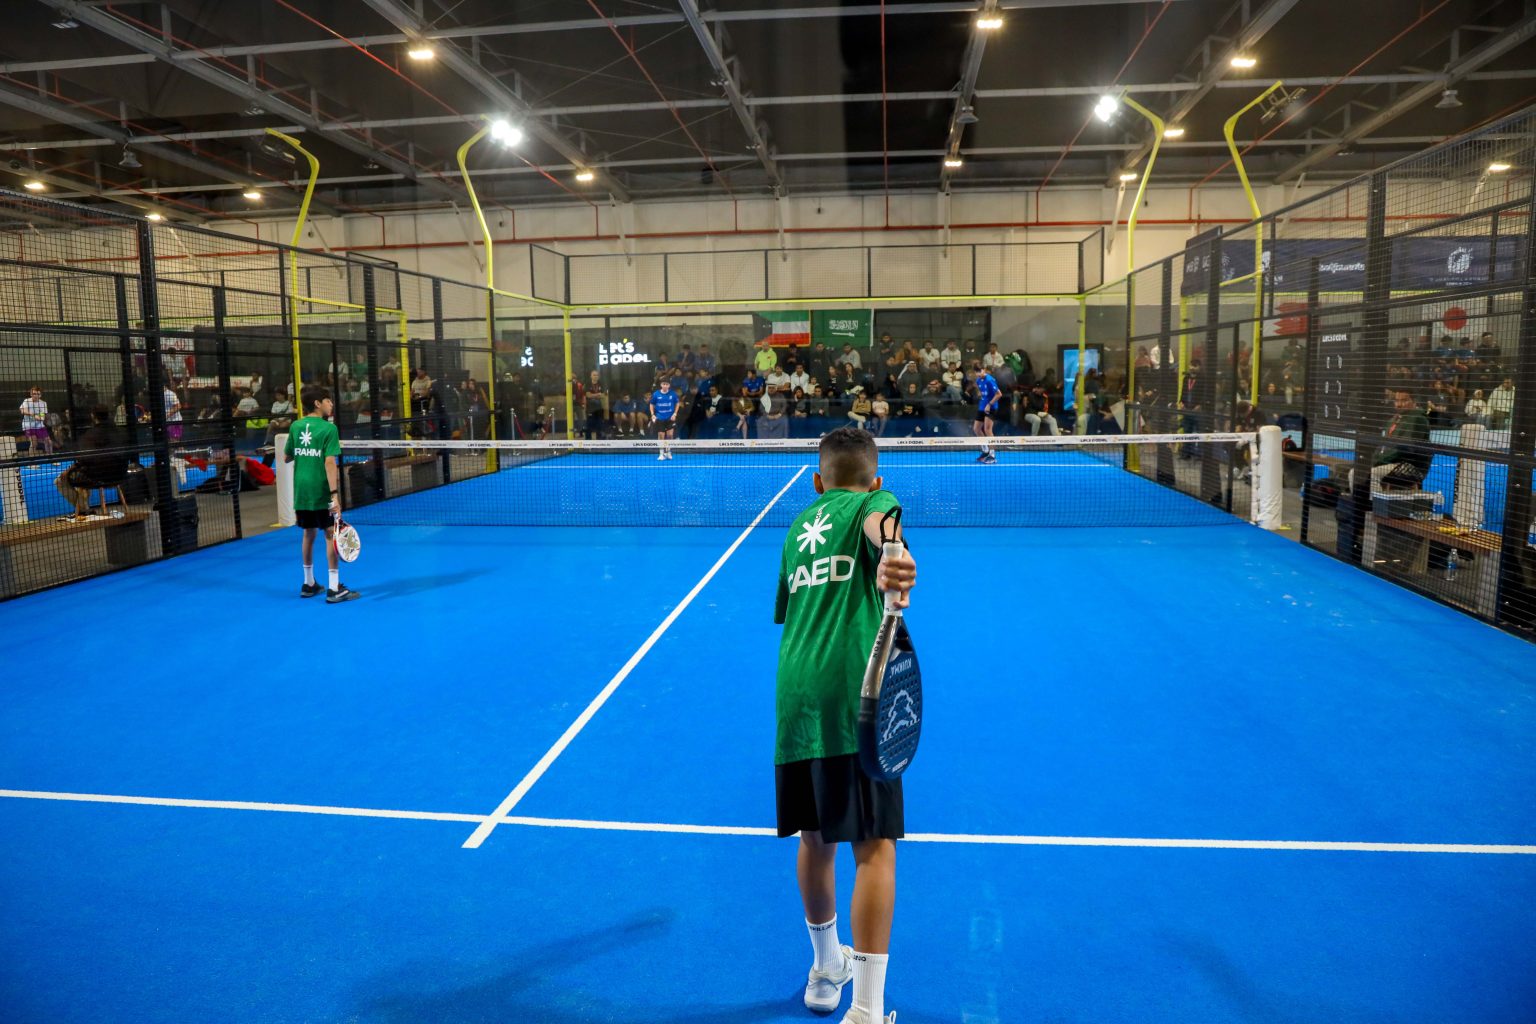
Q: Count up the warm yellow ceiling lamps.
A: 11